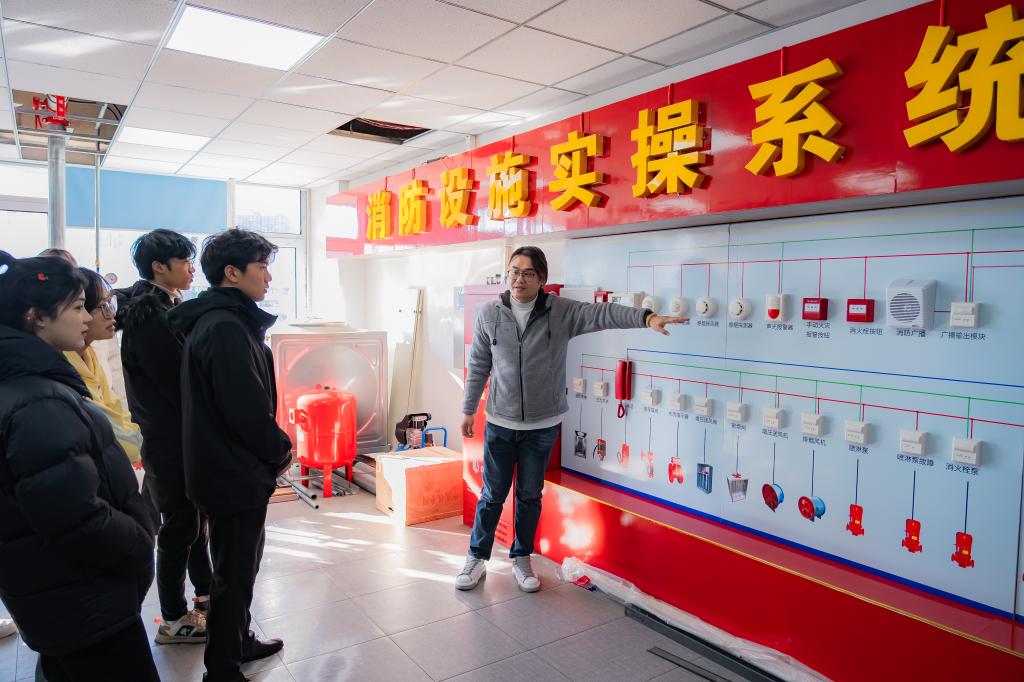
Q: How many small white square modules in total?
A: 12